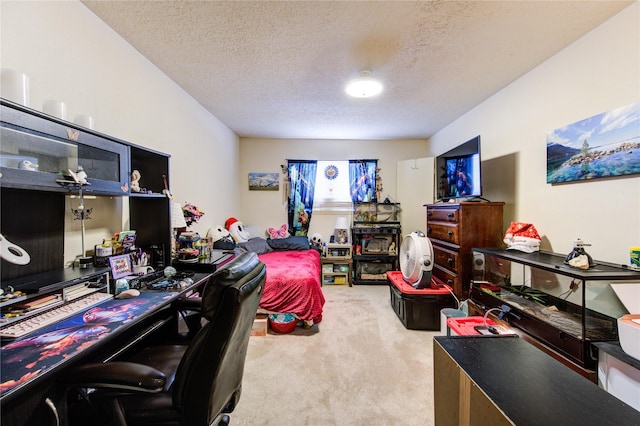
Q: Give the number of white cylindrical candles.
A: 3